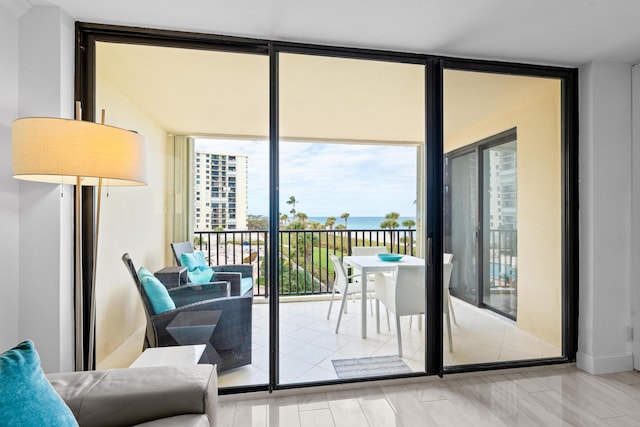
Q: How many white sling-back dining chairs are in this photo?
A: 4